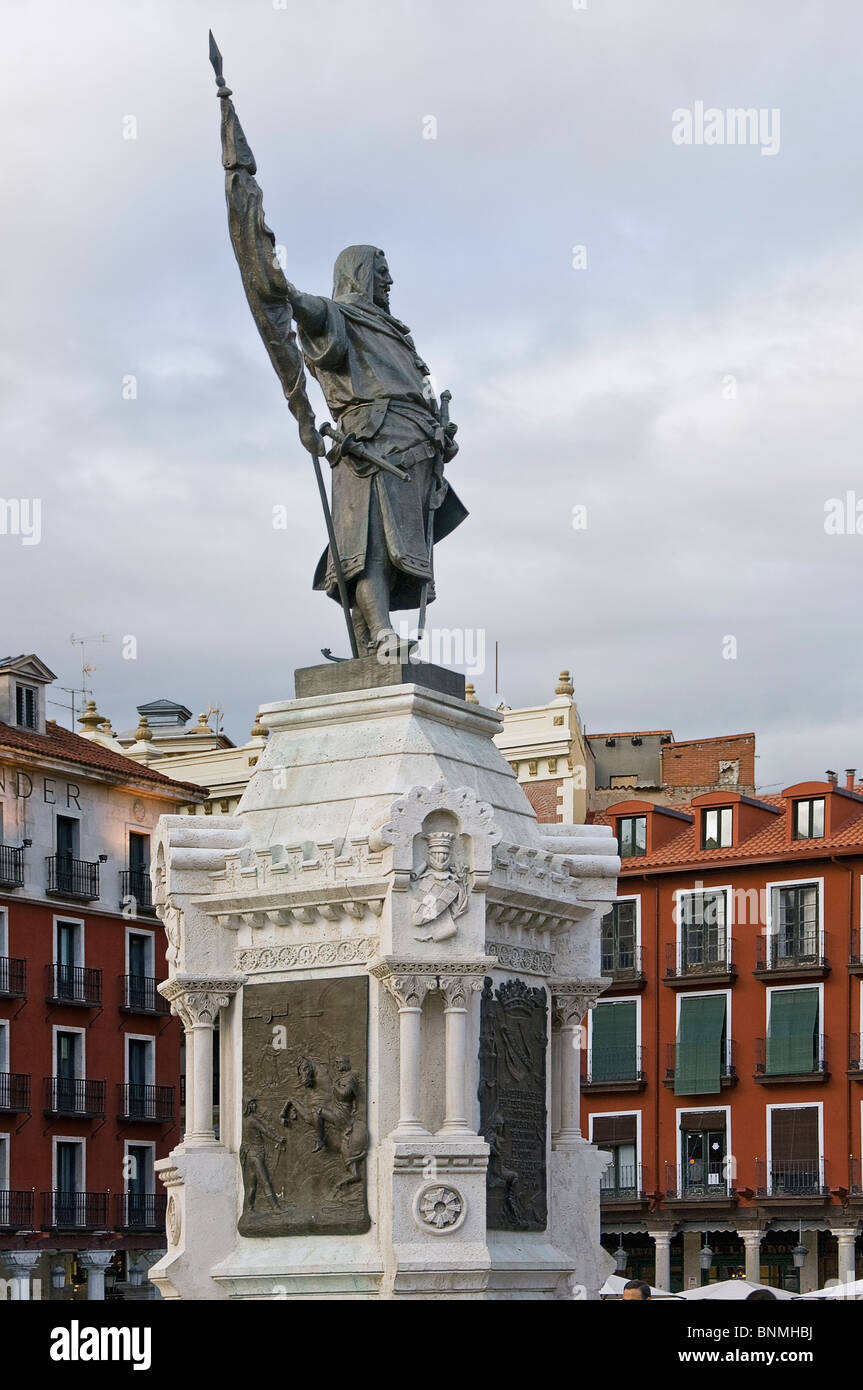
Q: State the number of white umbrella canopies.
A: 3